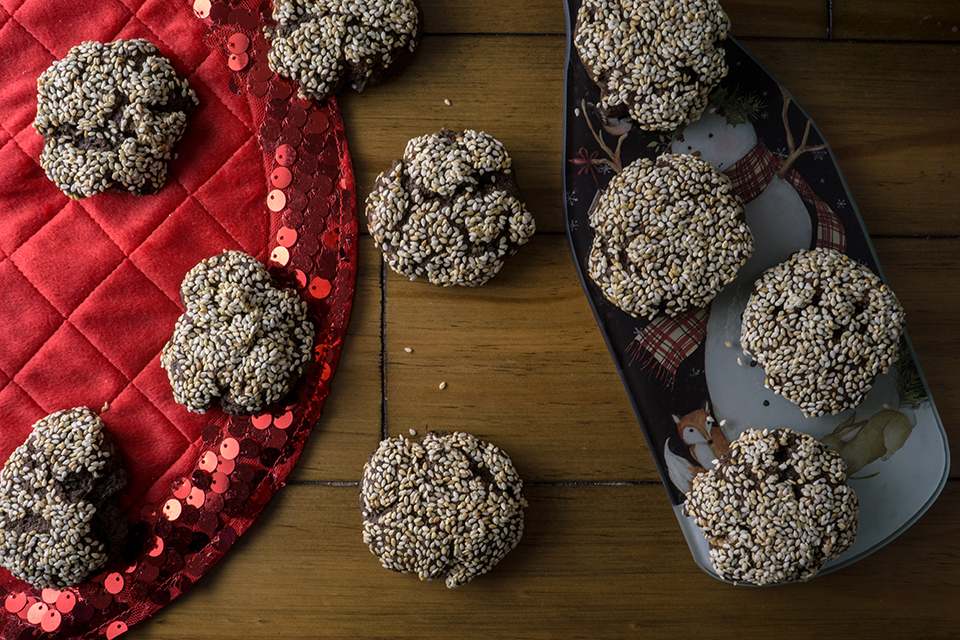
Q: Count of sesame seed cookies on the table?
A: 10